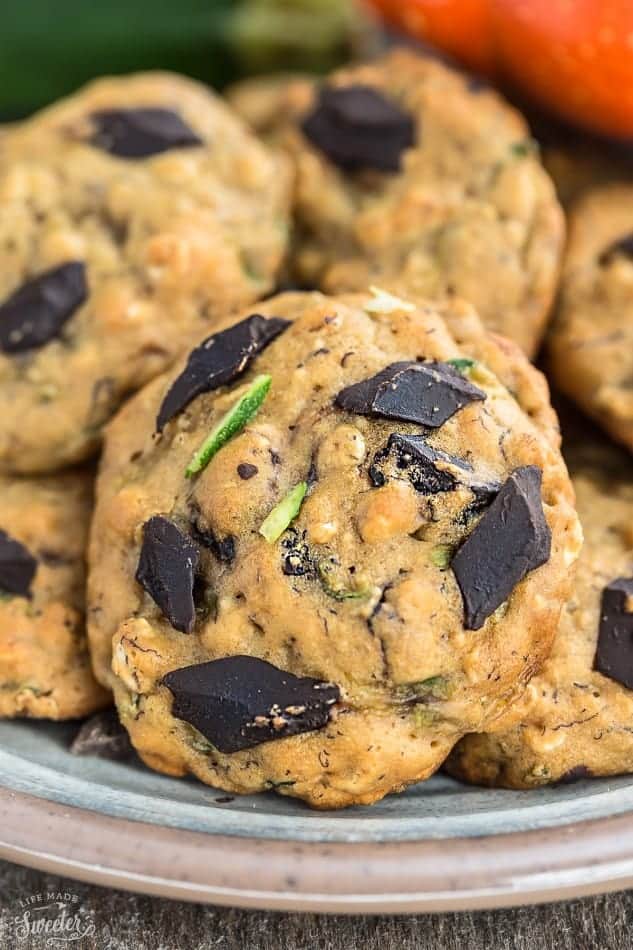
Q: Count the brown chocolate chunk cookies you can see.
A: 6